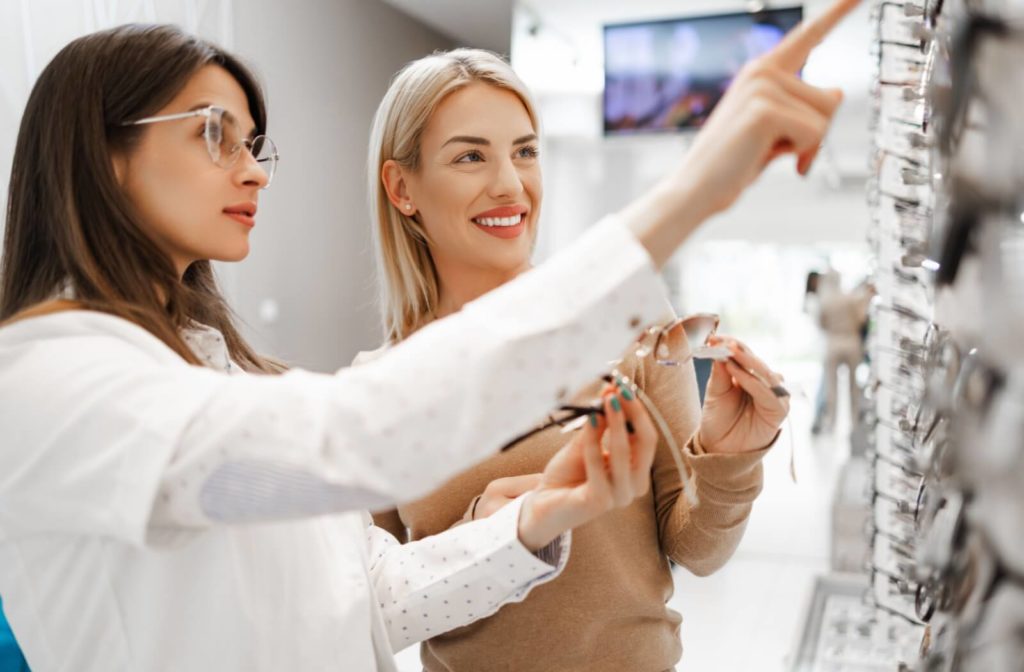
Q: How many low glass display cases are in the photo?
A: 1